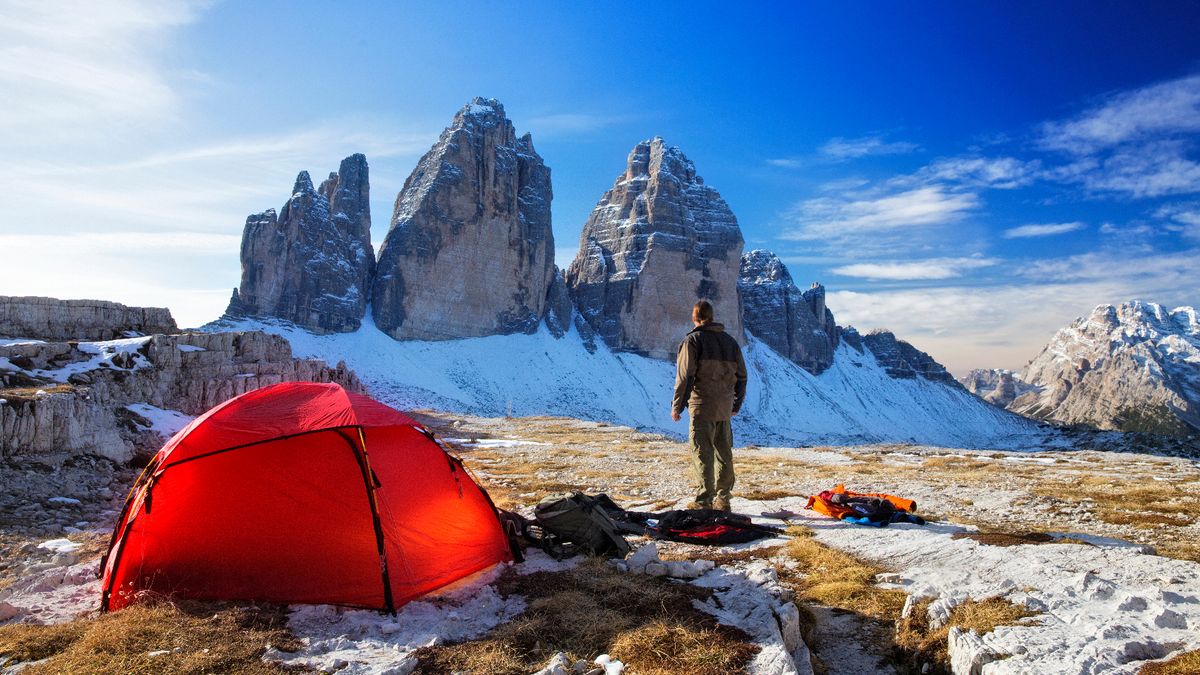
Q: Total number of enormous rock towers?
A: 3